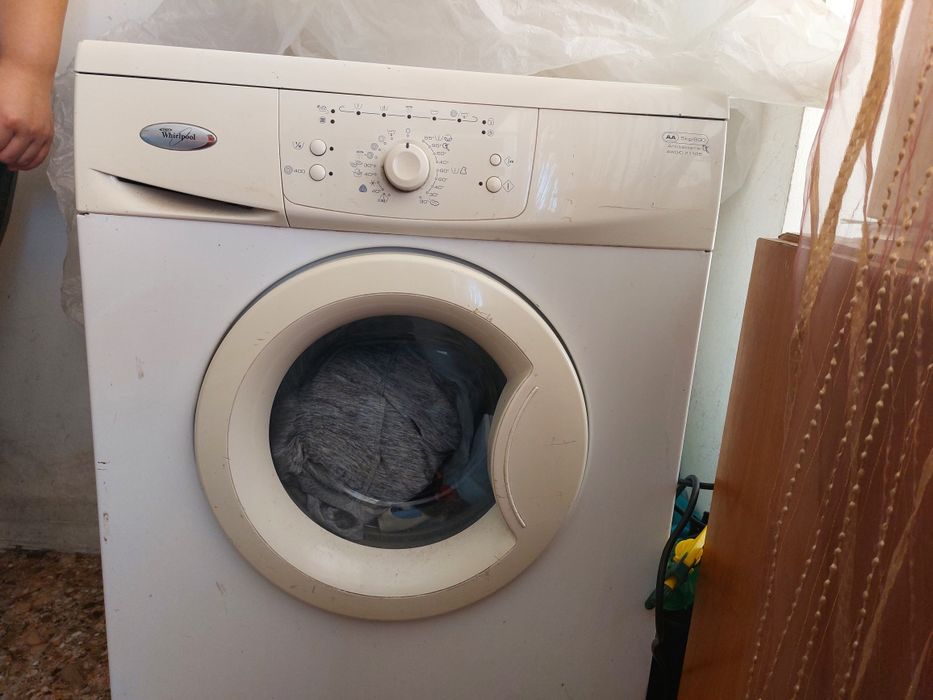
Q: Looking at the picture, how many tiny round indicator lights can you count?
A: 12